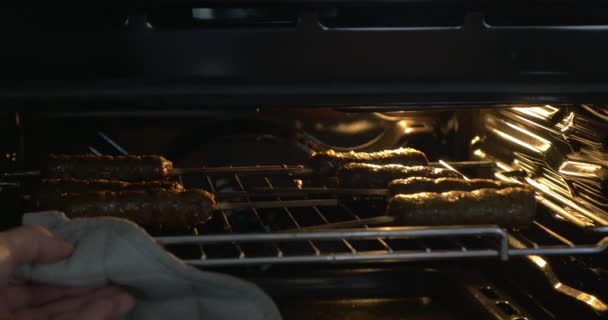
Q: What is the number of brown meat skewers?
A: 7